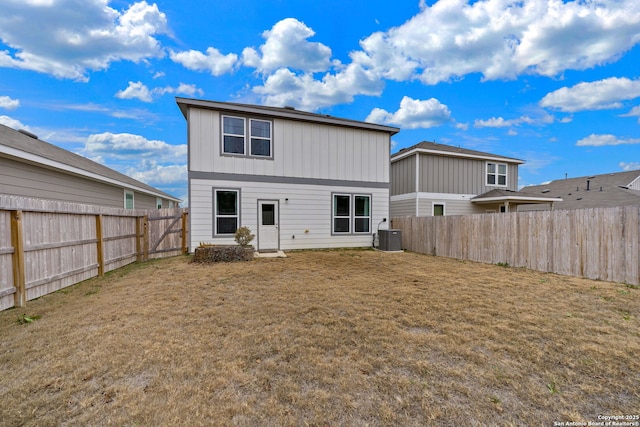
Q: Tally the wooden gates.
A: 1